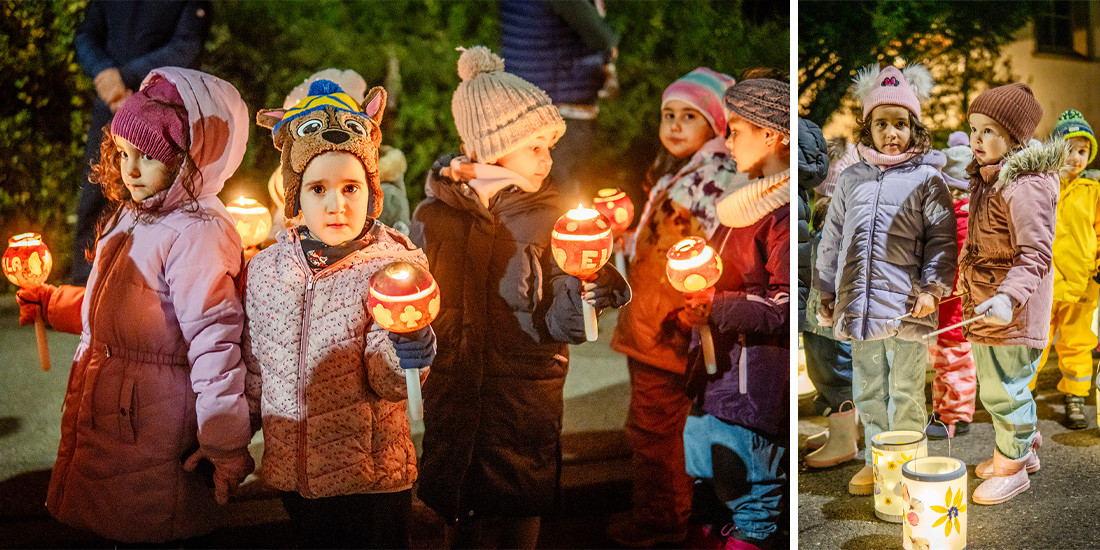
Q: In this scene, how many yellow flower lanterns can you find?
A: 2